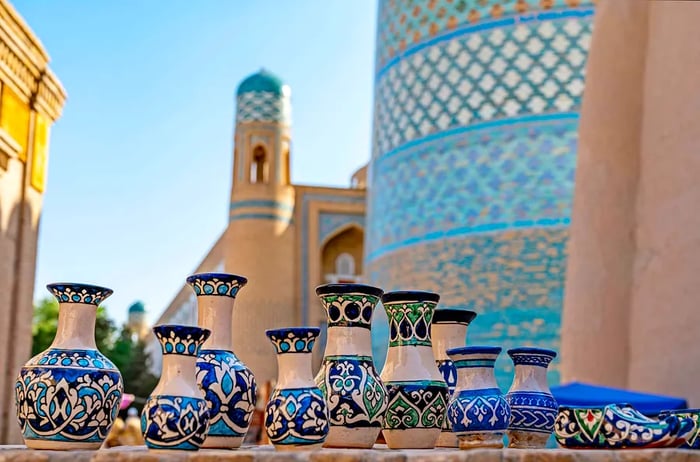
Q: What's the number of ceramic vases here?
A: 9